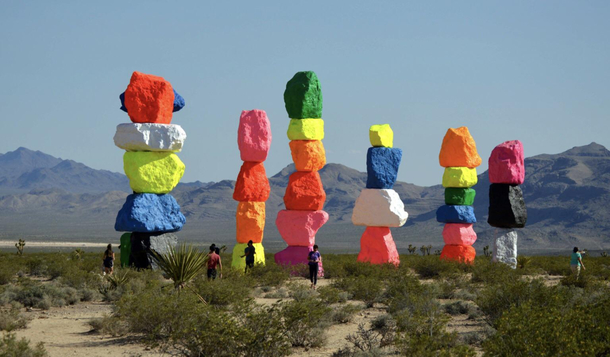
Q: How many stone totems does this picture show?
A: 6